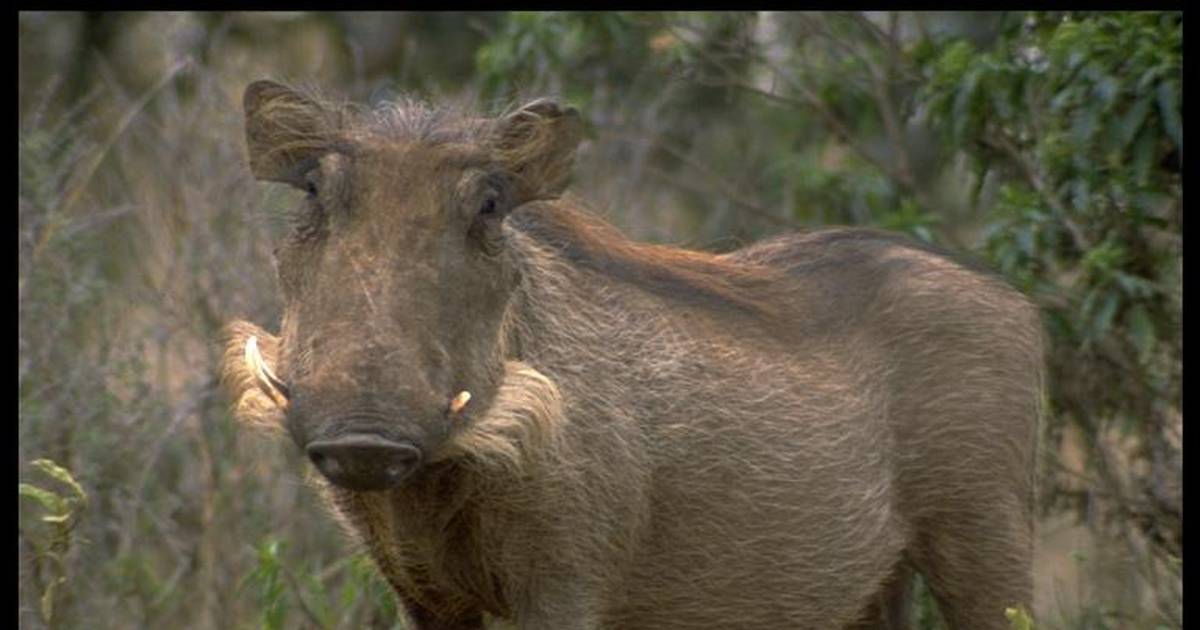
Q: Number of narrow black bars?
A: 3